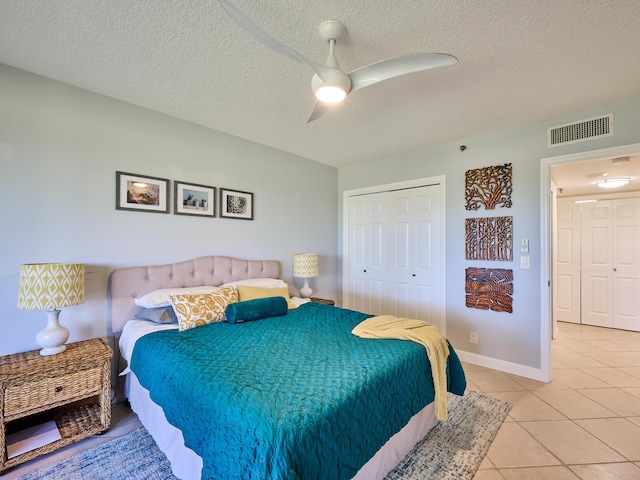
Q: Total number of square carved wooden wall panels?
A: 3